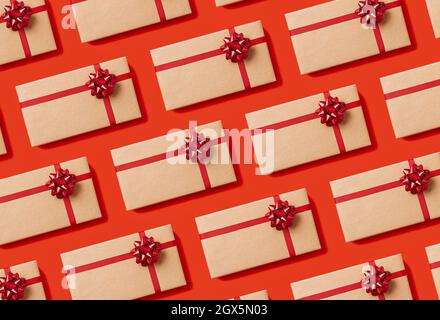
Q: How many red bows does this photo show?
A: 12